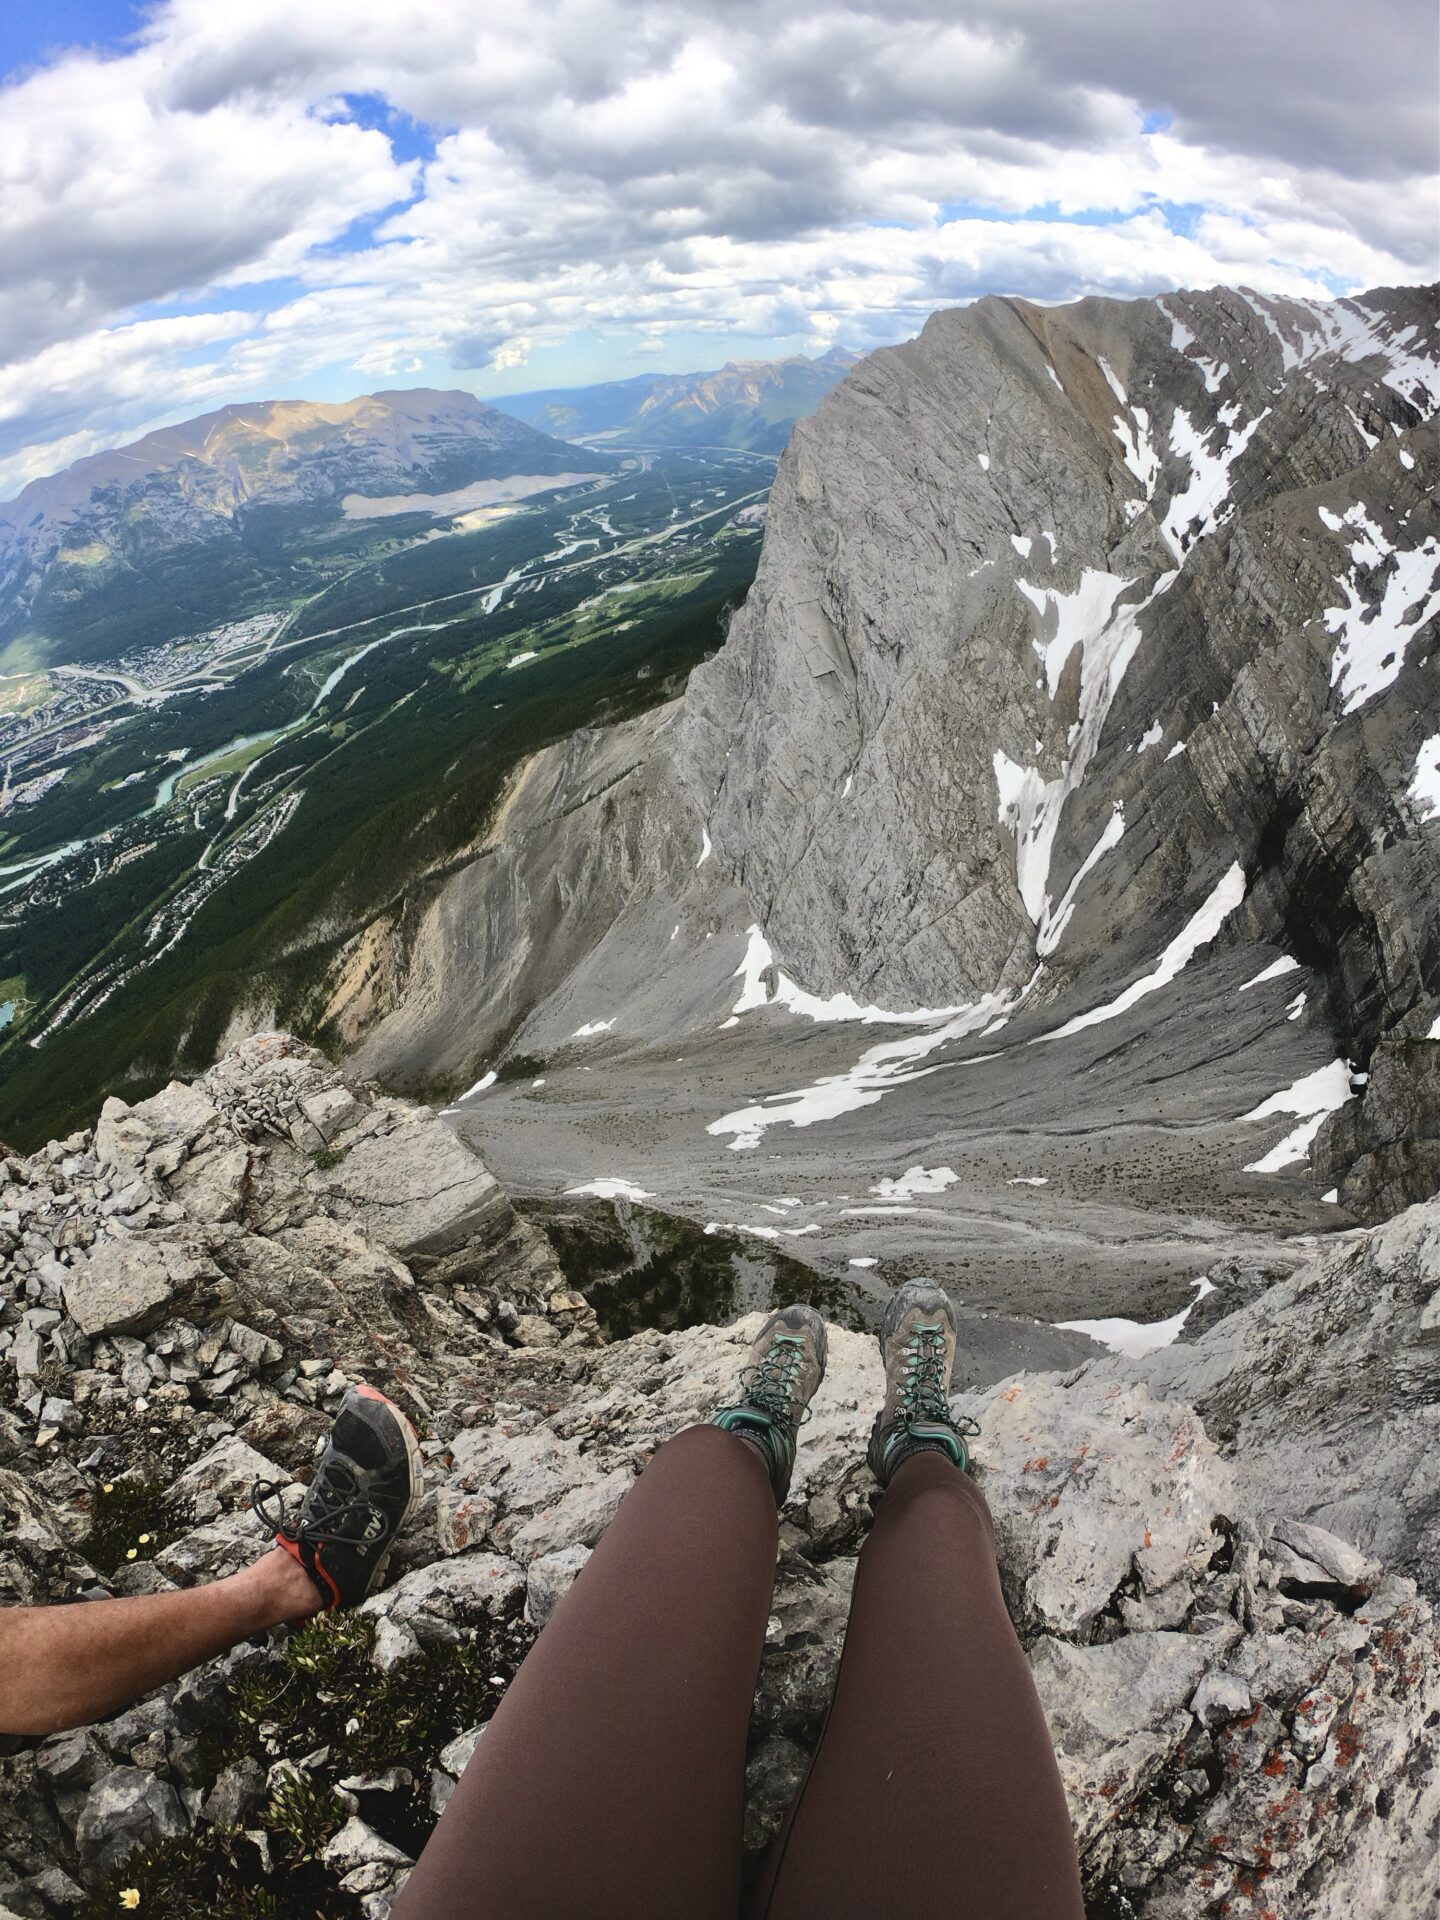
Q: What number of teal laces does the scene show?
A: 2